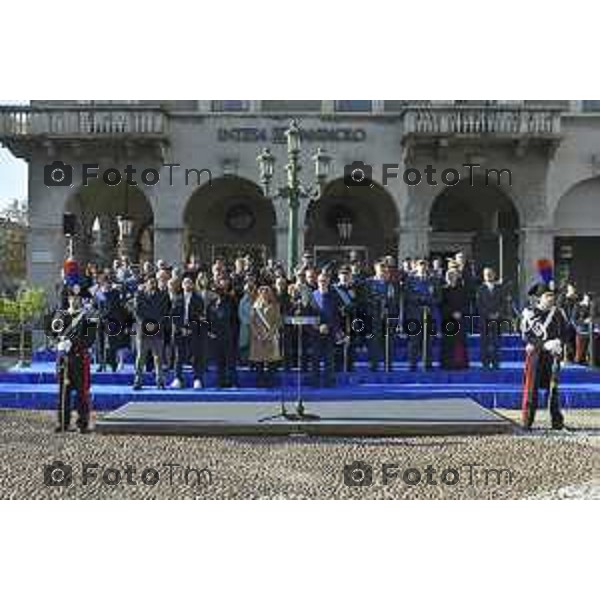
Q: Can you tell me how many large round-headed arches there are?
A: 5